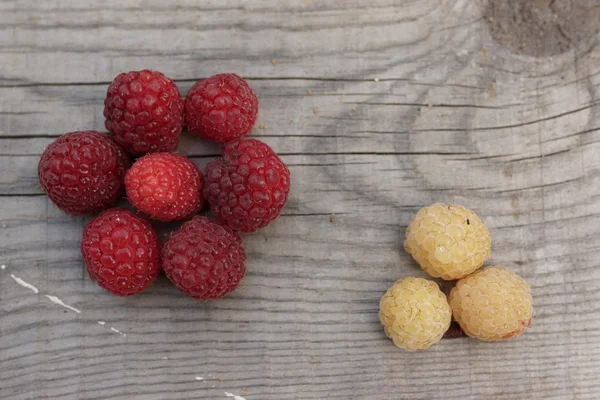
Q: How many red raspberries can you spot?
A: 7